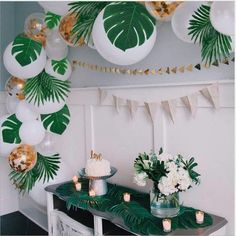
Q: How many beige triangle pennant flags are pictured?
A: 7